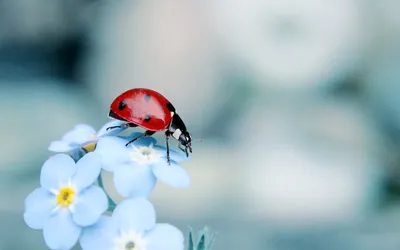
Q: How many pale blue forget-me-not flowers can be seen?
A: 4